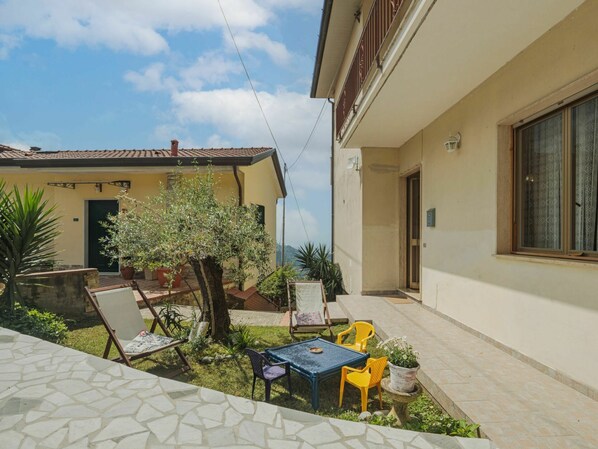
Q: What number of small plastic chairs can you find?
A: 3